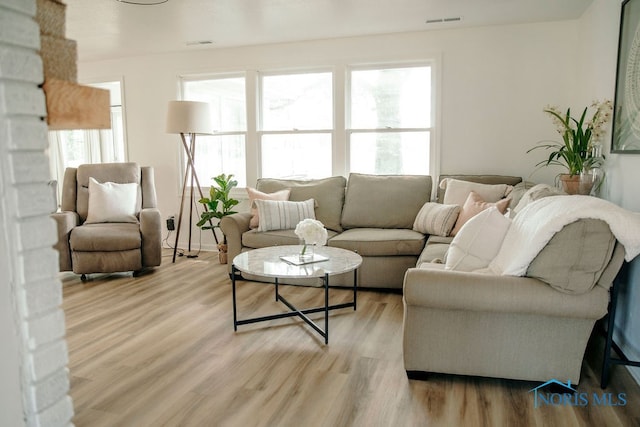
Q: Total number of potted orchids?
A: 1